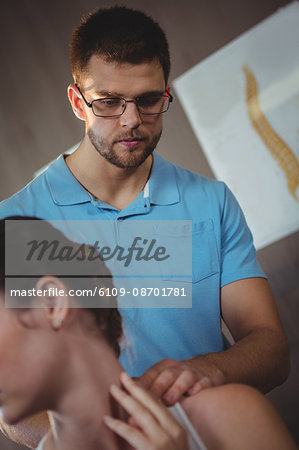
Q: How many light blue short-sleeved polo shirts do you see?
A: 1